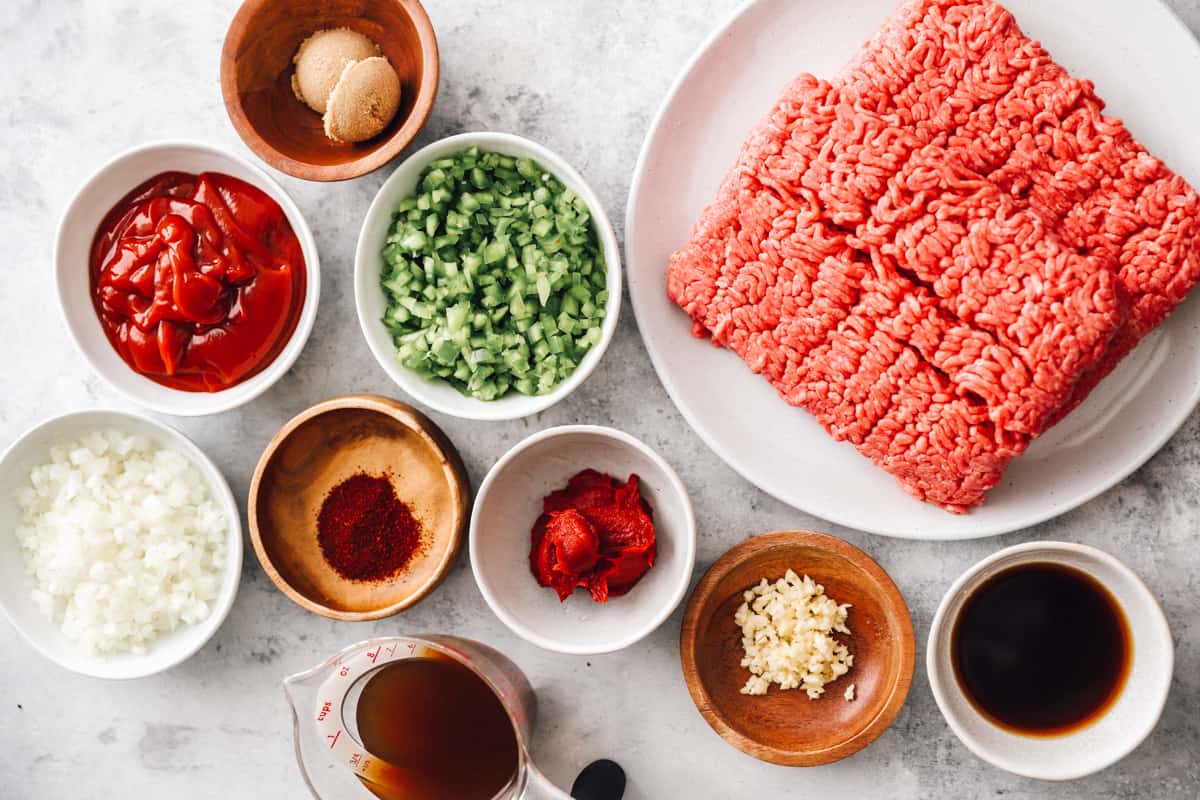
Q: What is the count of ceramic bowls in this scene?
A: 5